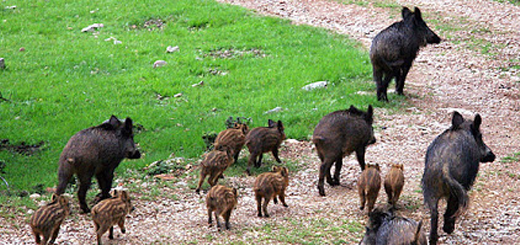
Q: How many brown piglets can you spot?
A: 9